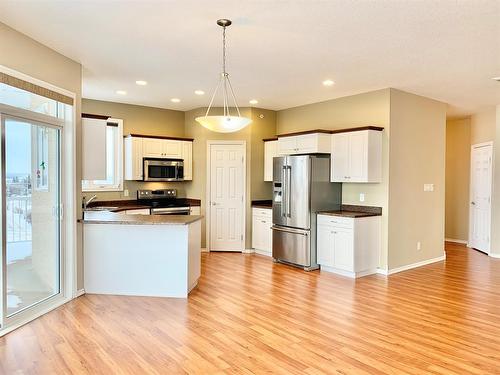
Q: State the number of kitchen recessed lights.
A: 6